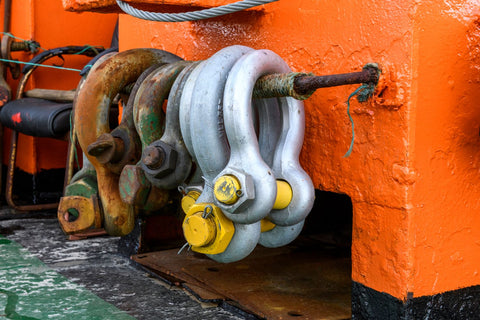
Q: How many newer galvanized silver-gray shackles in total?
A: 3